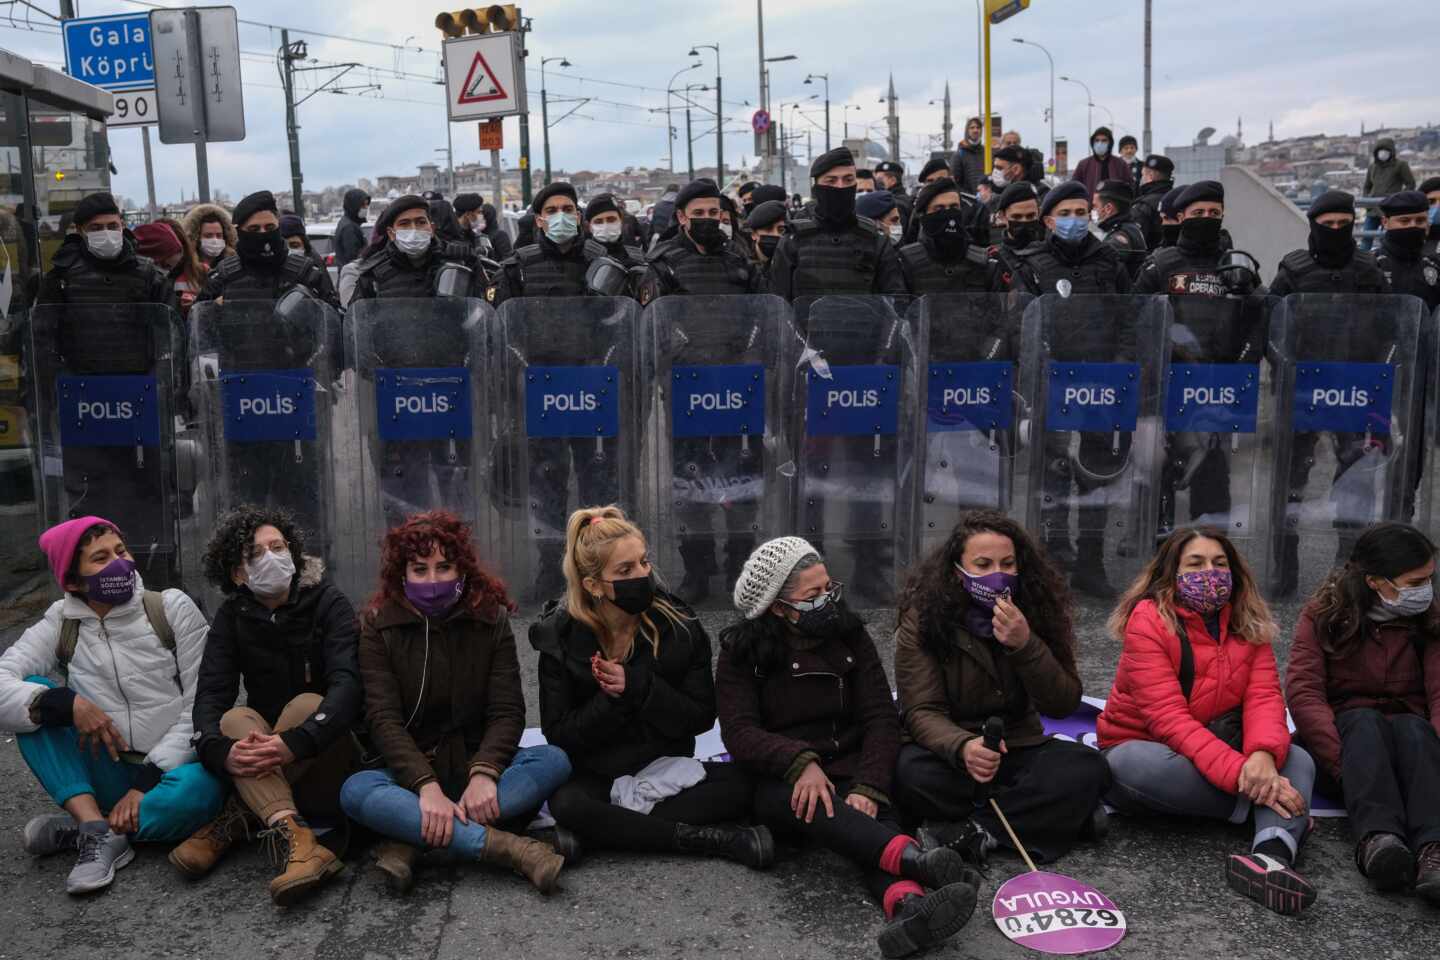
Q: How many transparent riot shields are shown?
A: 10